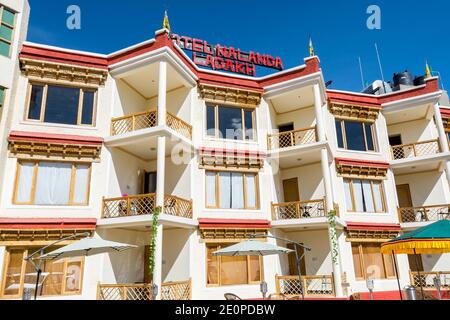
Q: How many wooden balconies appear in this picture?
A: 9